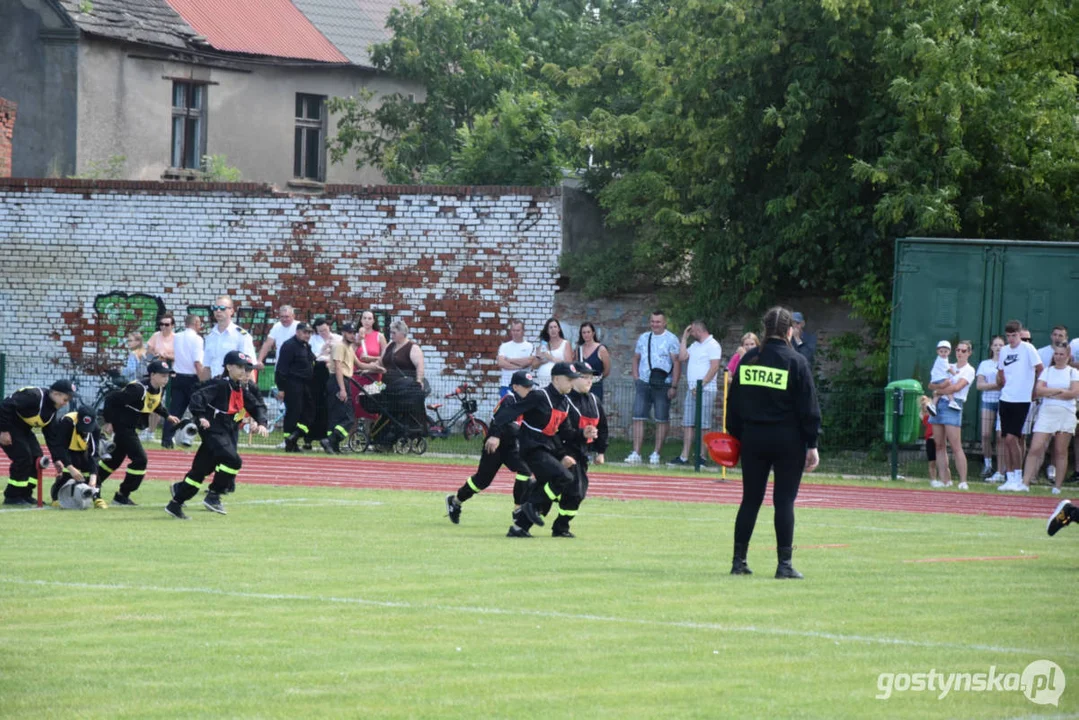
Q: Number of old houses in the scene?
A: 1